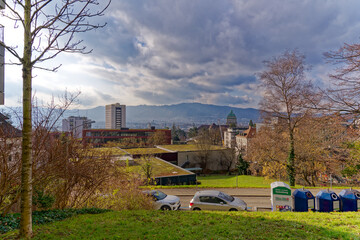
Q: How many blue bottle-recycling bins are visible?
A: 3